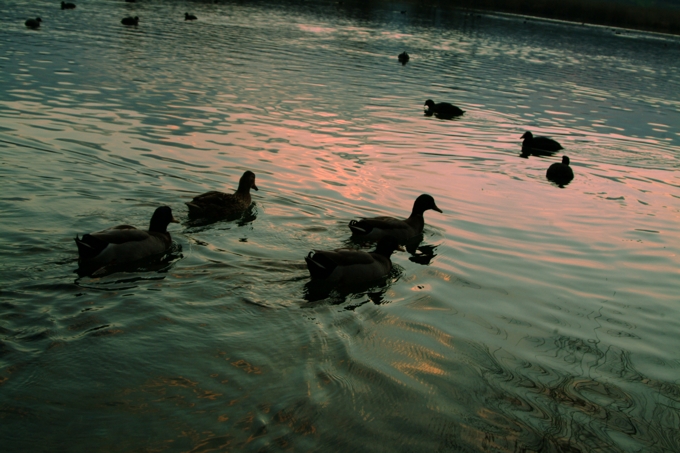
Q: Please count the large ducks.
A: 4